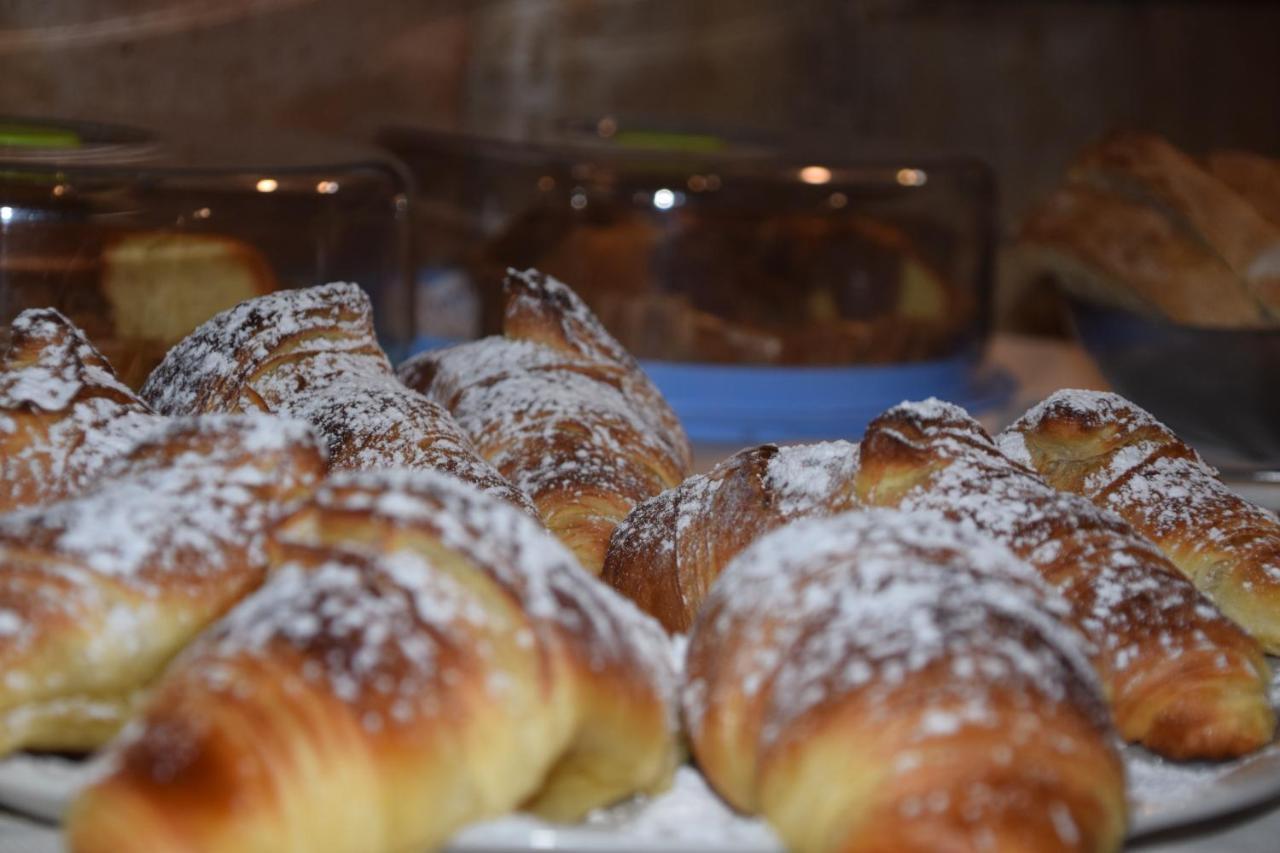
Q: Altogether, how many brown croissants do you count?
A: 9